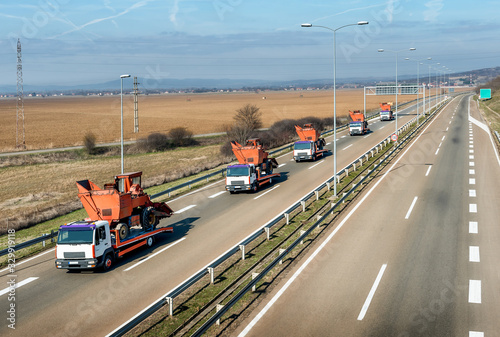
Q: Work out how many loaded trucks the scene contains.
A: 5